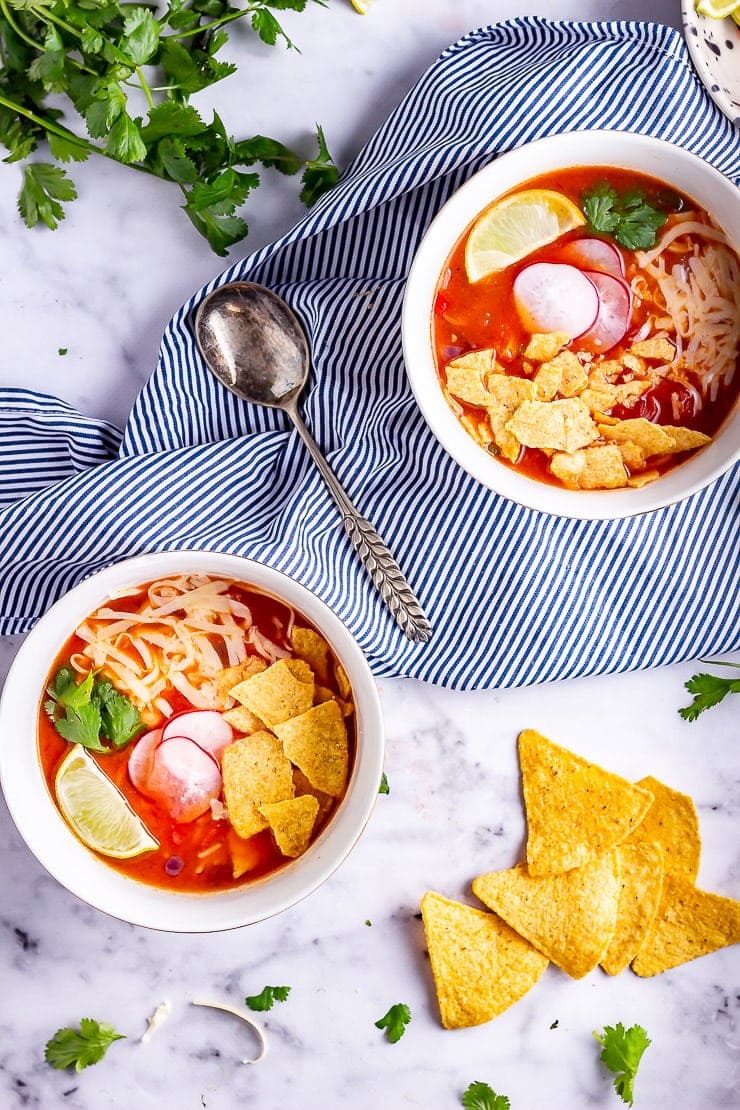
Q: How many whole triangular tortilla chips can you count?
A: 6